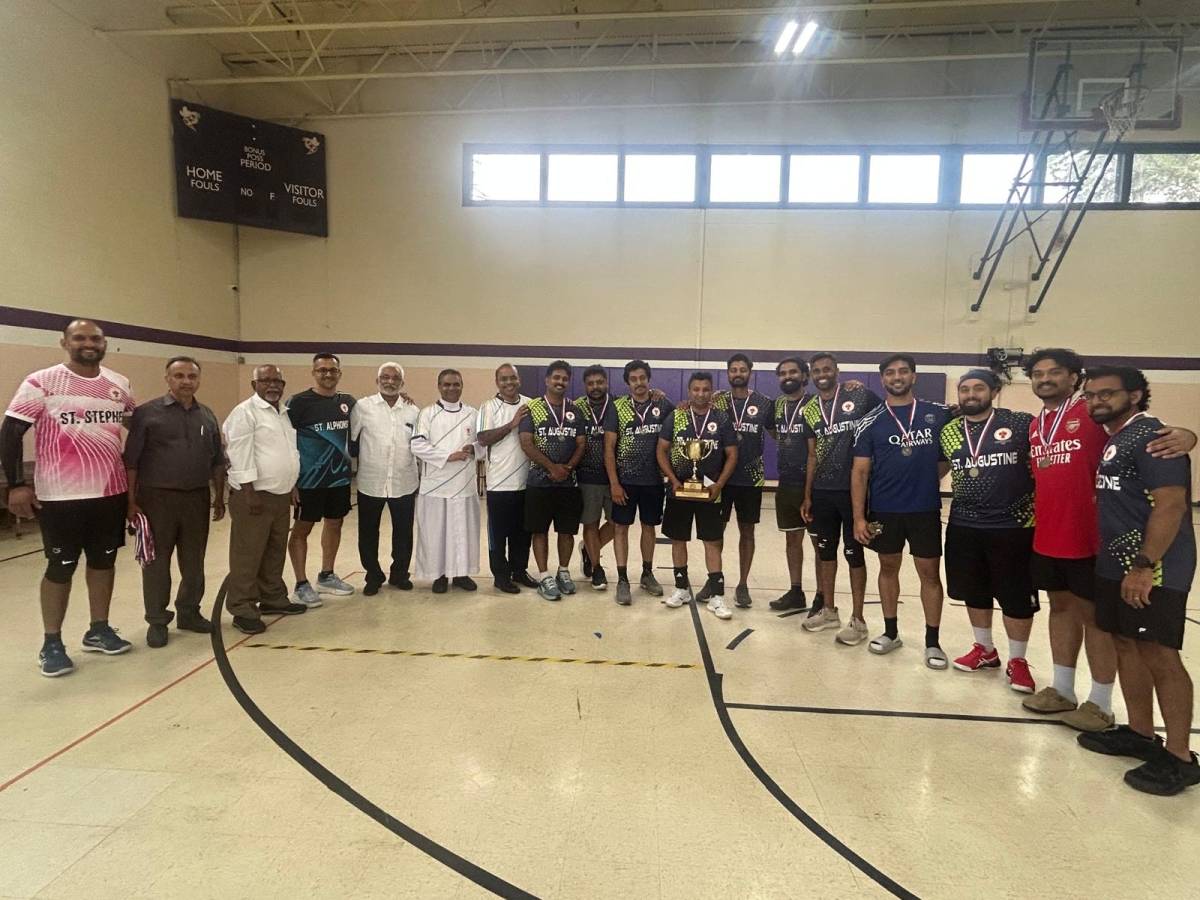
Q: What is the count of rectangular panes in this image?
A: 9